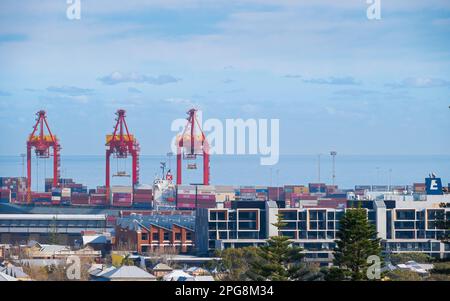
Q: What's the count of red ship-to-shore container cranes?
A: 3